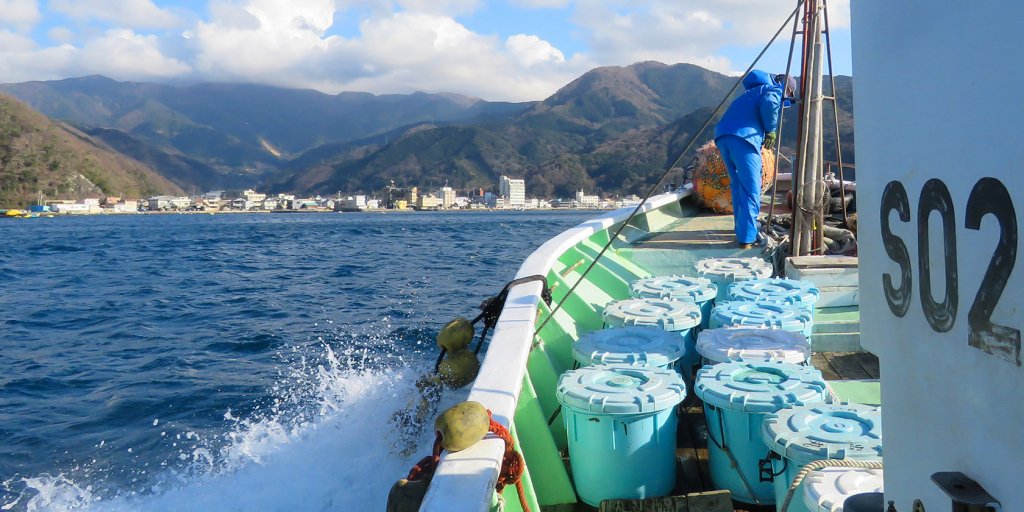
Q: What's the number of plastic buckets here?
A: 11